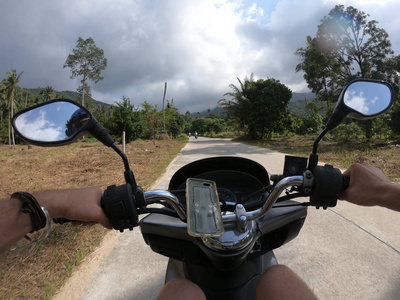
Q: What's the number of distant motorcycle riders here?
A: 2